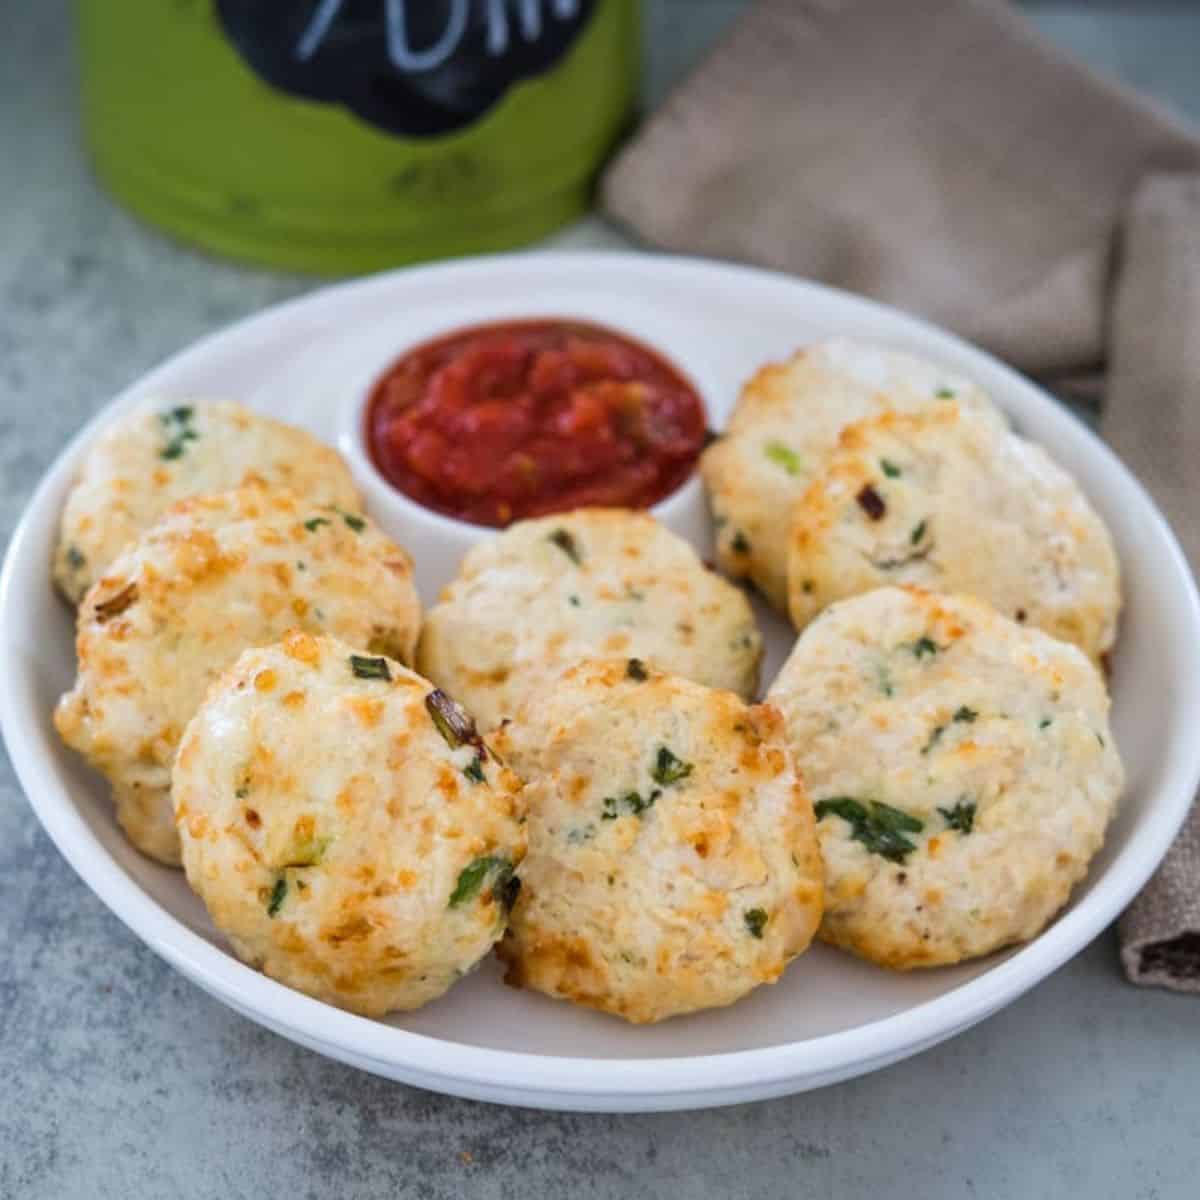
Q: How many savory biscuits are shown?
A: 8